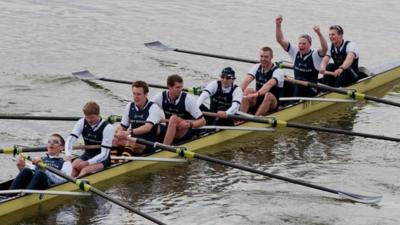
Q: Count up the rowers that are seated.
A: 8